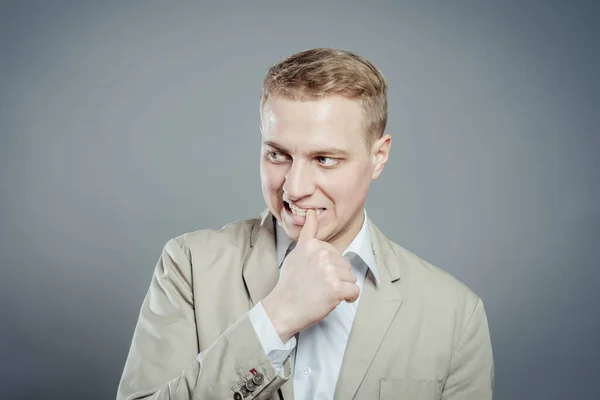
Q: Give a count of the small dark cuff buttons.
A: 4